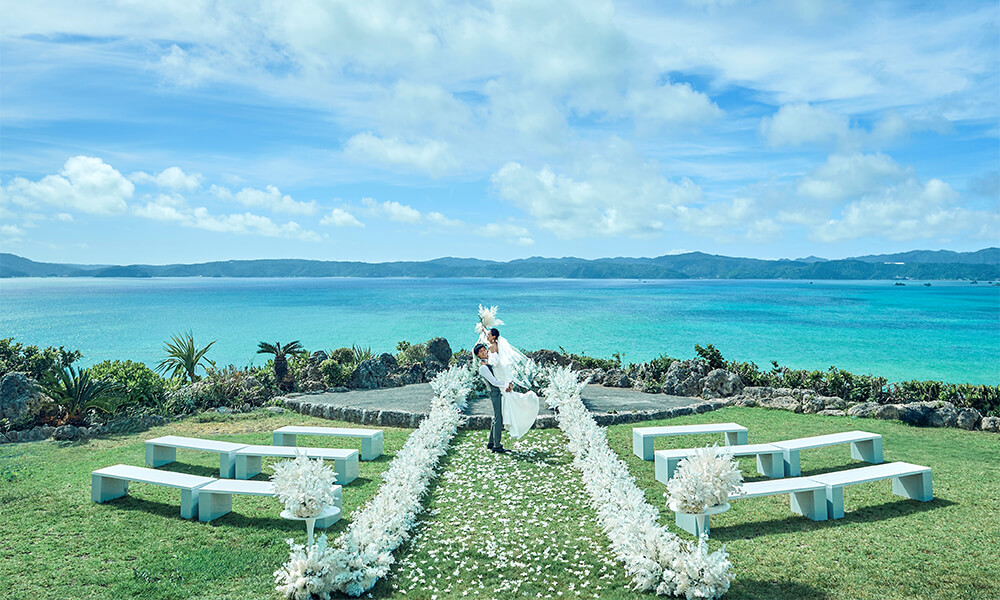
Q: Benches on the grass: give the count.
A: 10